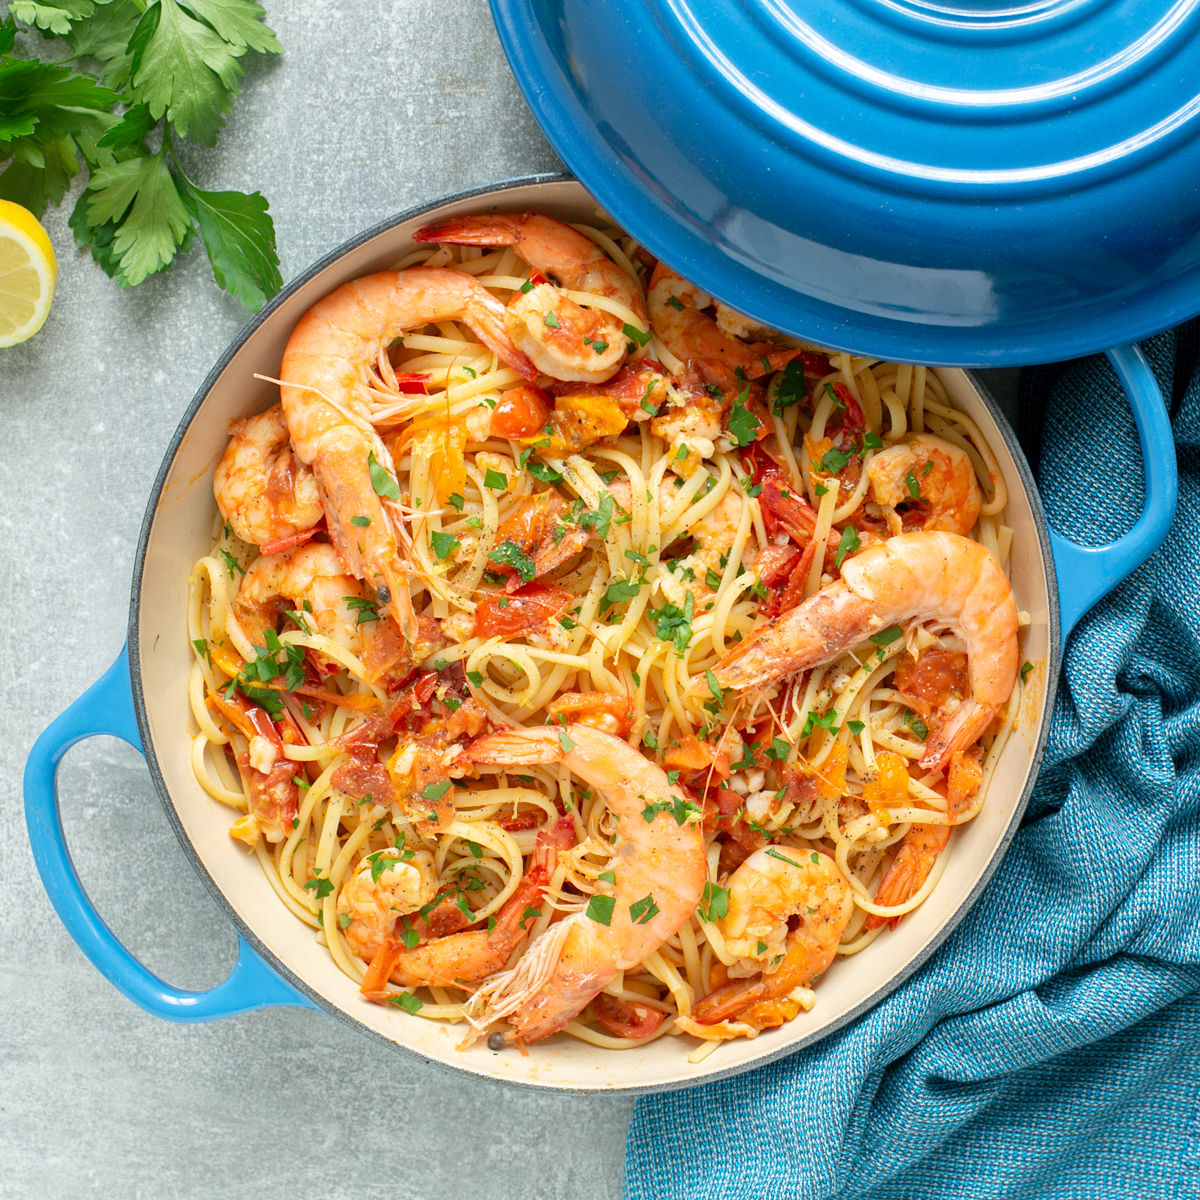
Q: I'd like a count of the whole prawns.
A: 3